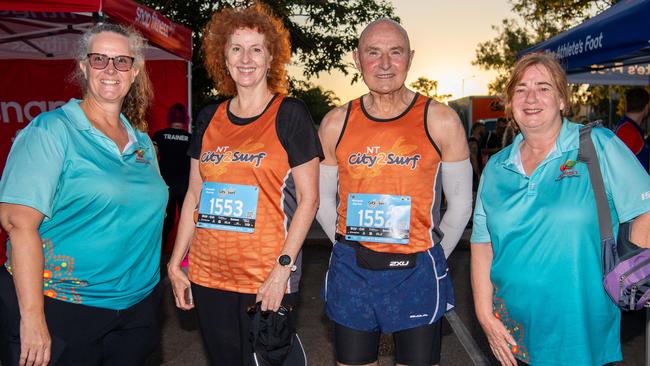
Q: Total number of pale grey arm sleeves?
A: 2